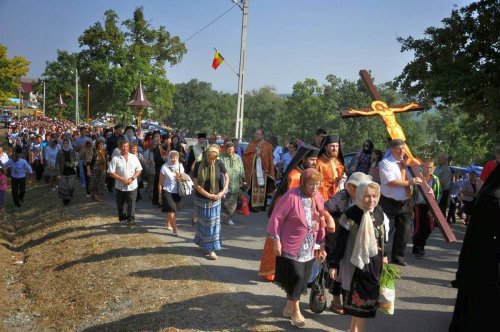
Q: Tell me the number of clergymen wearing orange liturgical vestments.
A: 3